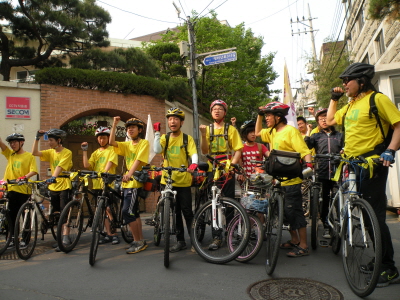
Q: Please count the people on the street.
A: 11